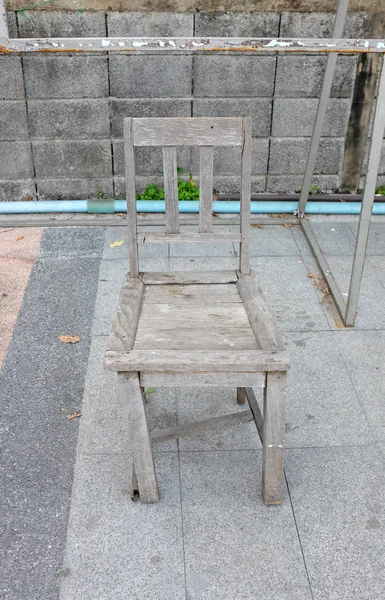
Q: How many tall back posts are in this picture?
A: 2